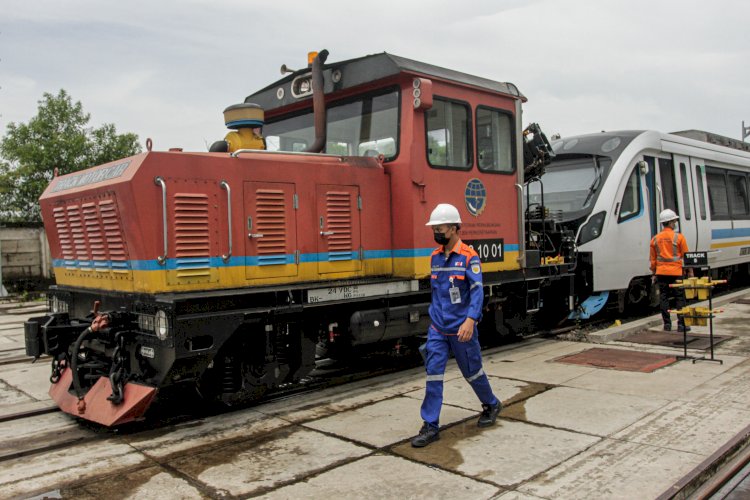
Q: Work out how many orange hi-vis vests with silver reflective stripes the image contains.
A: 1